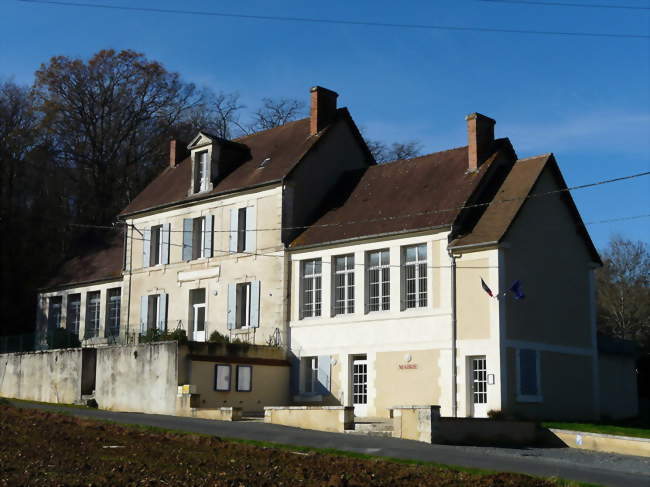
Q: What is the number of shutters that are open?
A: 12